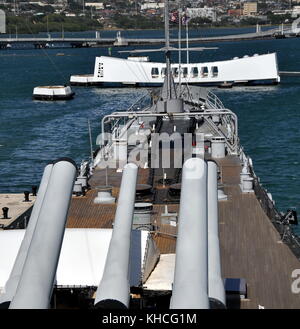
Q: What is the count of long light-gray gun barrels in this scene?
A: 5